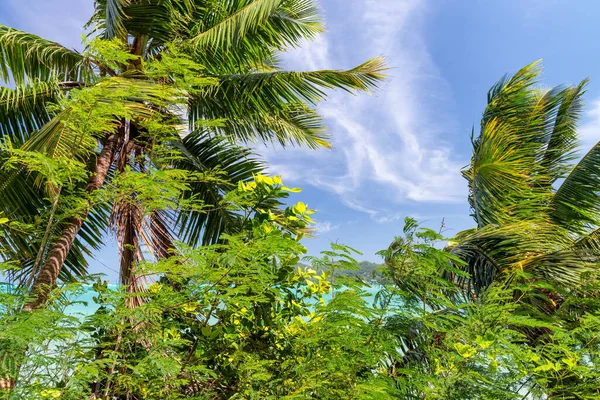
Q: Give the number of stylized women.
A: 0